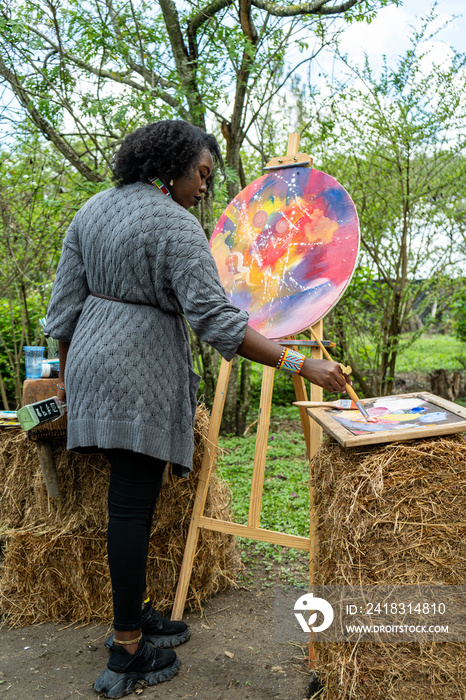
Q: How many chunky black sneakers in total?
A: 2